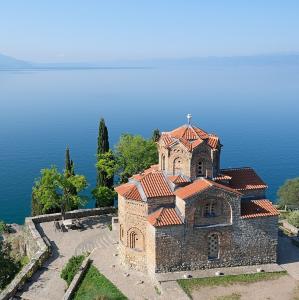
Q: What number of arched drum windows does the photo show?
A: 3